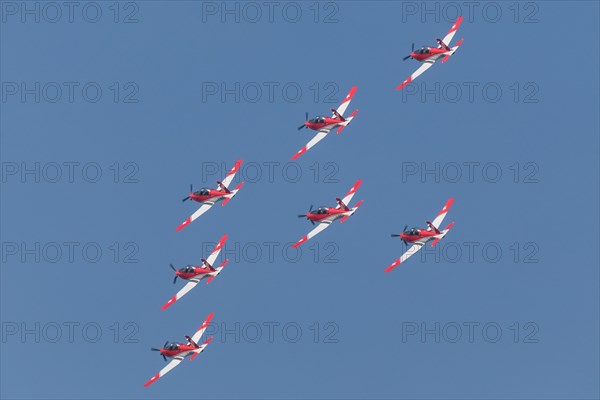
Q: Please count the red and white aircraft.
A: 7